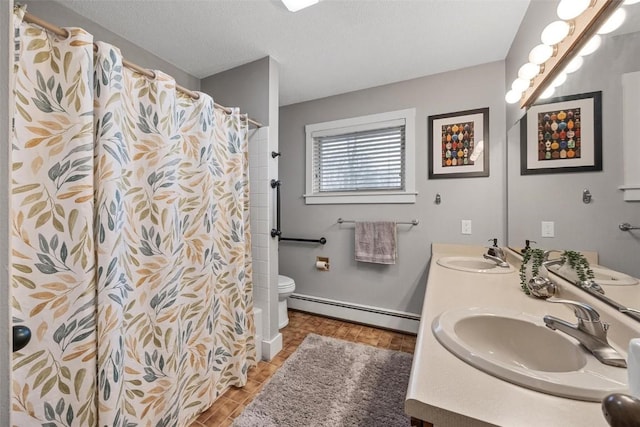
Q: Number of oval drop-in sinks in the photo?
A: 2